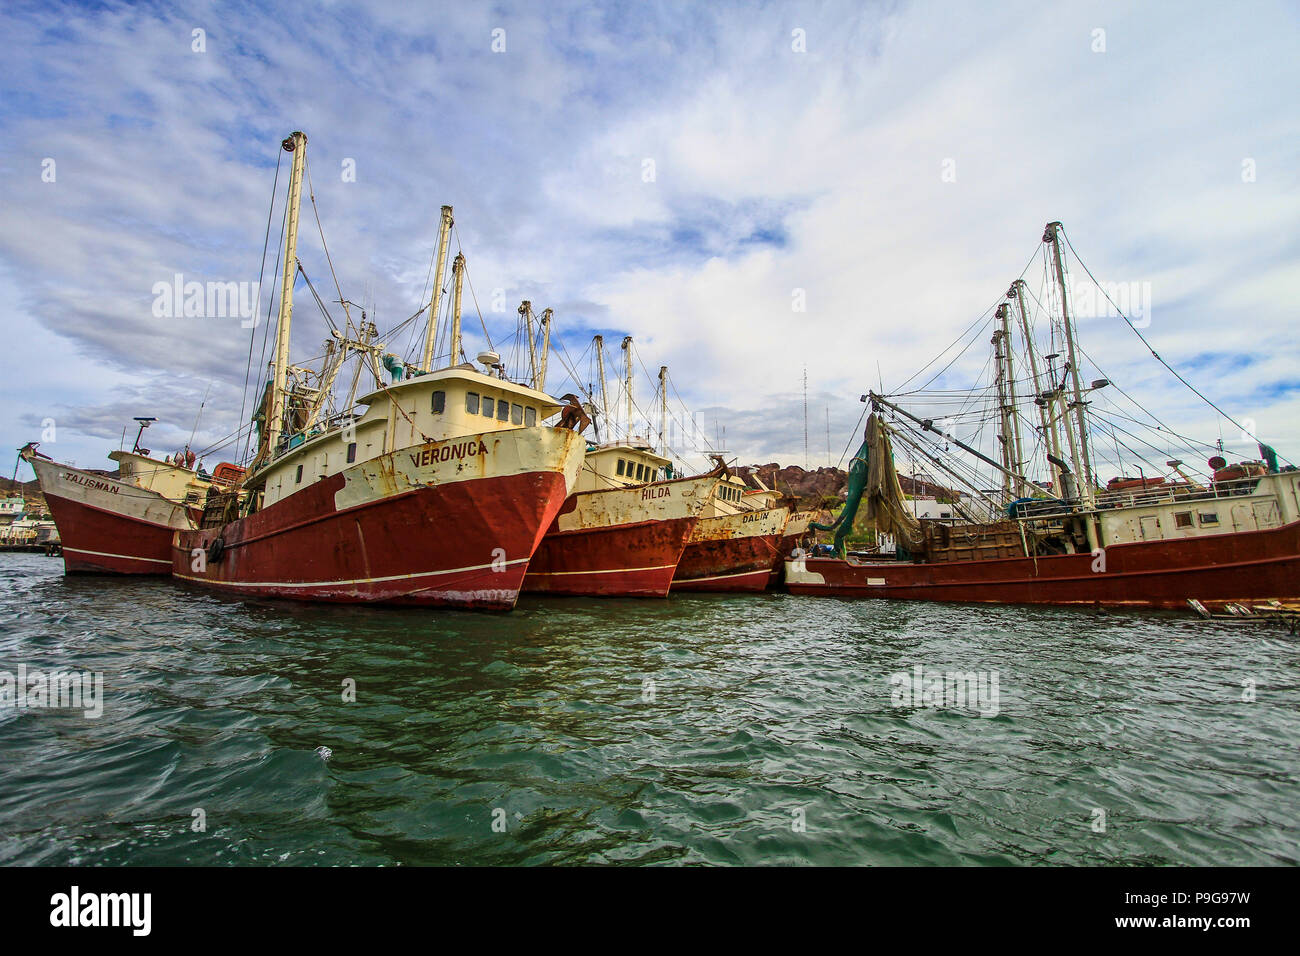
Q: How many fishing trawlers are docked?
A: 6